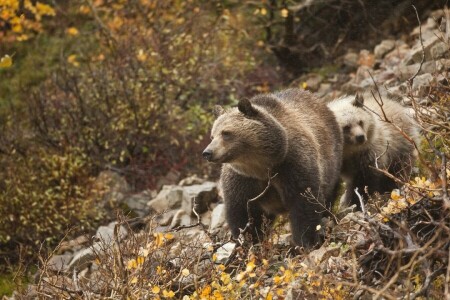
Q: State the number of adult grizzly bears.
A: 1